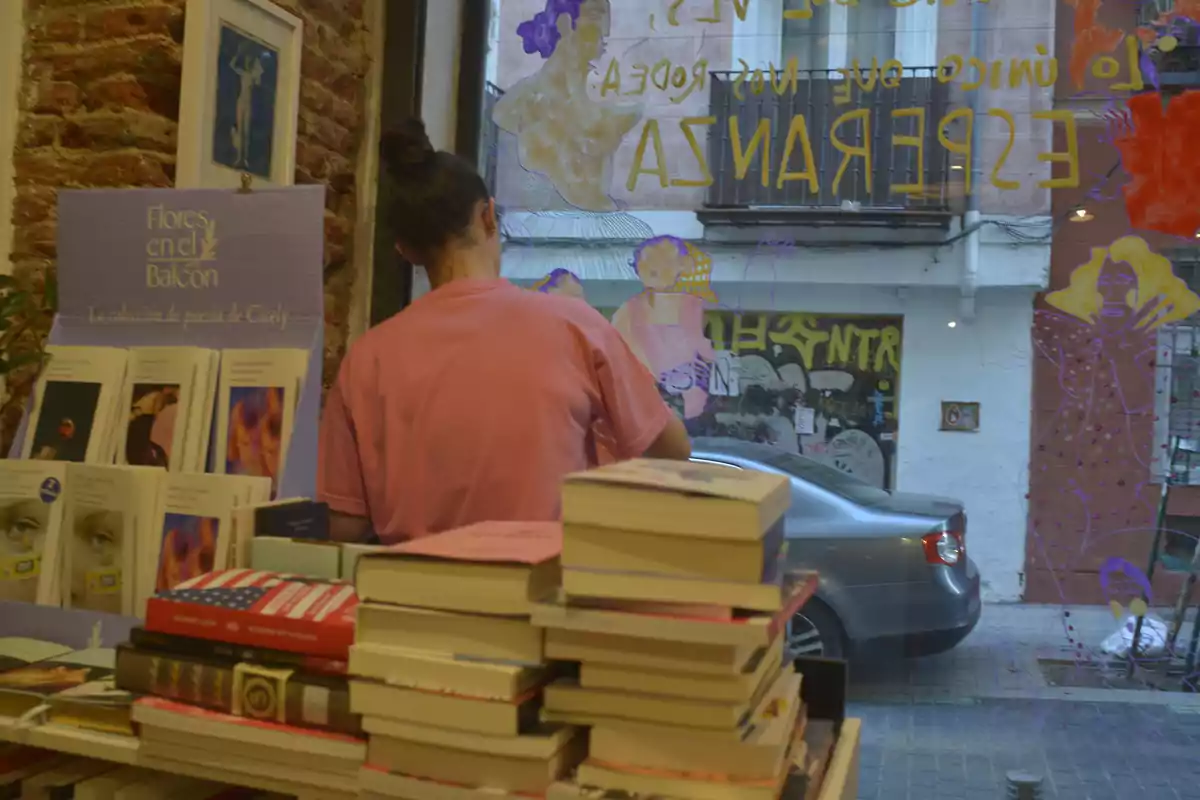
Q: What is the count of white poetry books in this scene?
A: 6